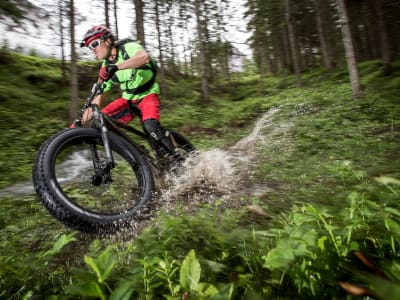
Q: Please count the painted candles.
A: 0